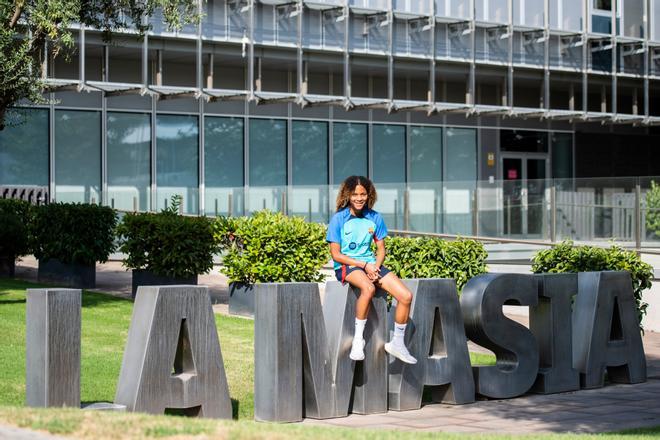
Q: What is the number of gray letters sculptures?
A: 7